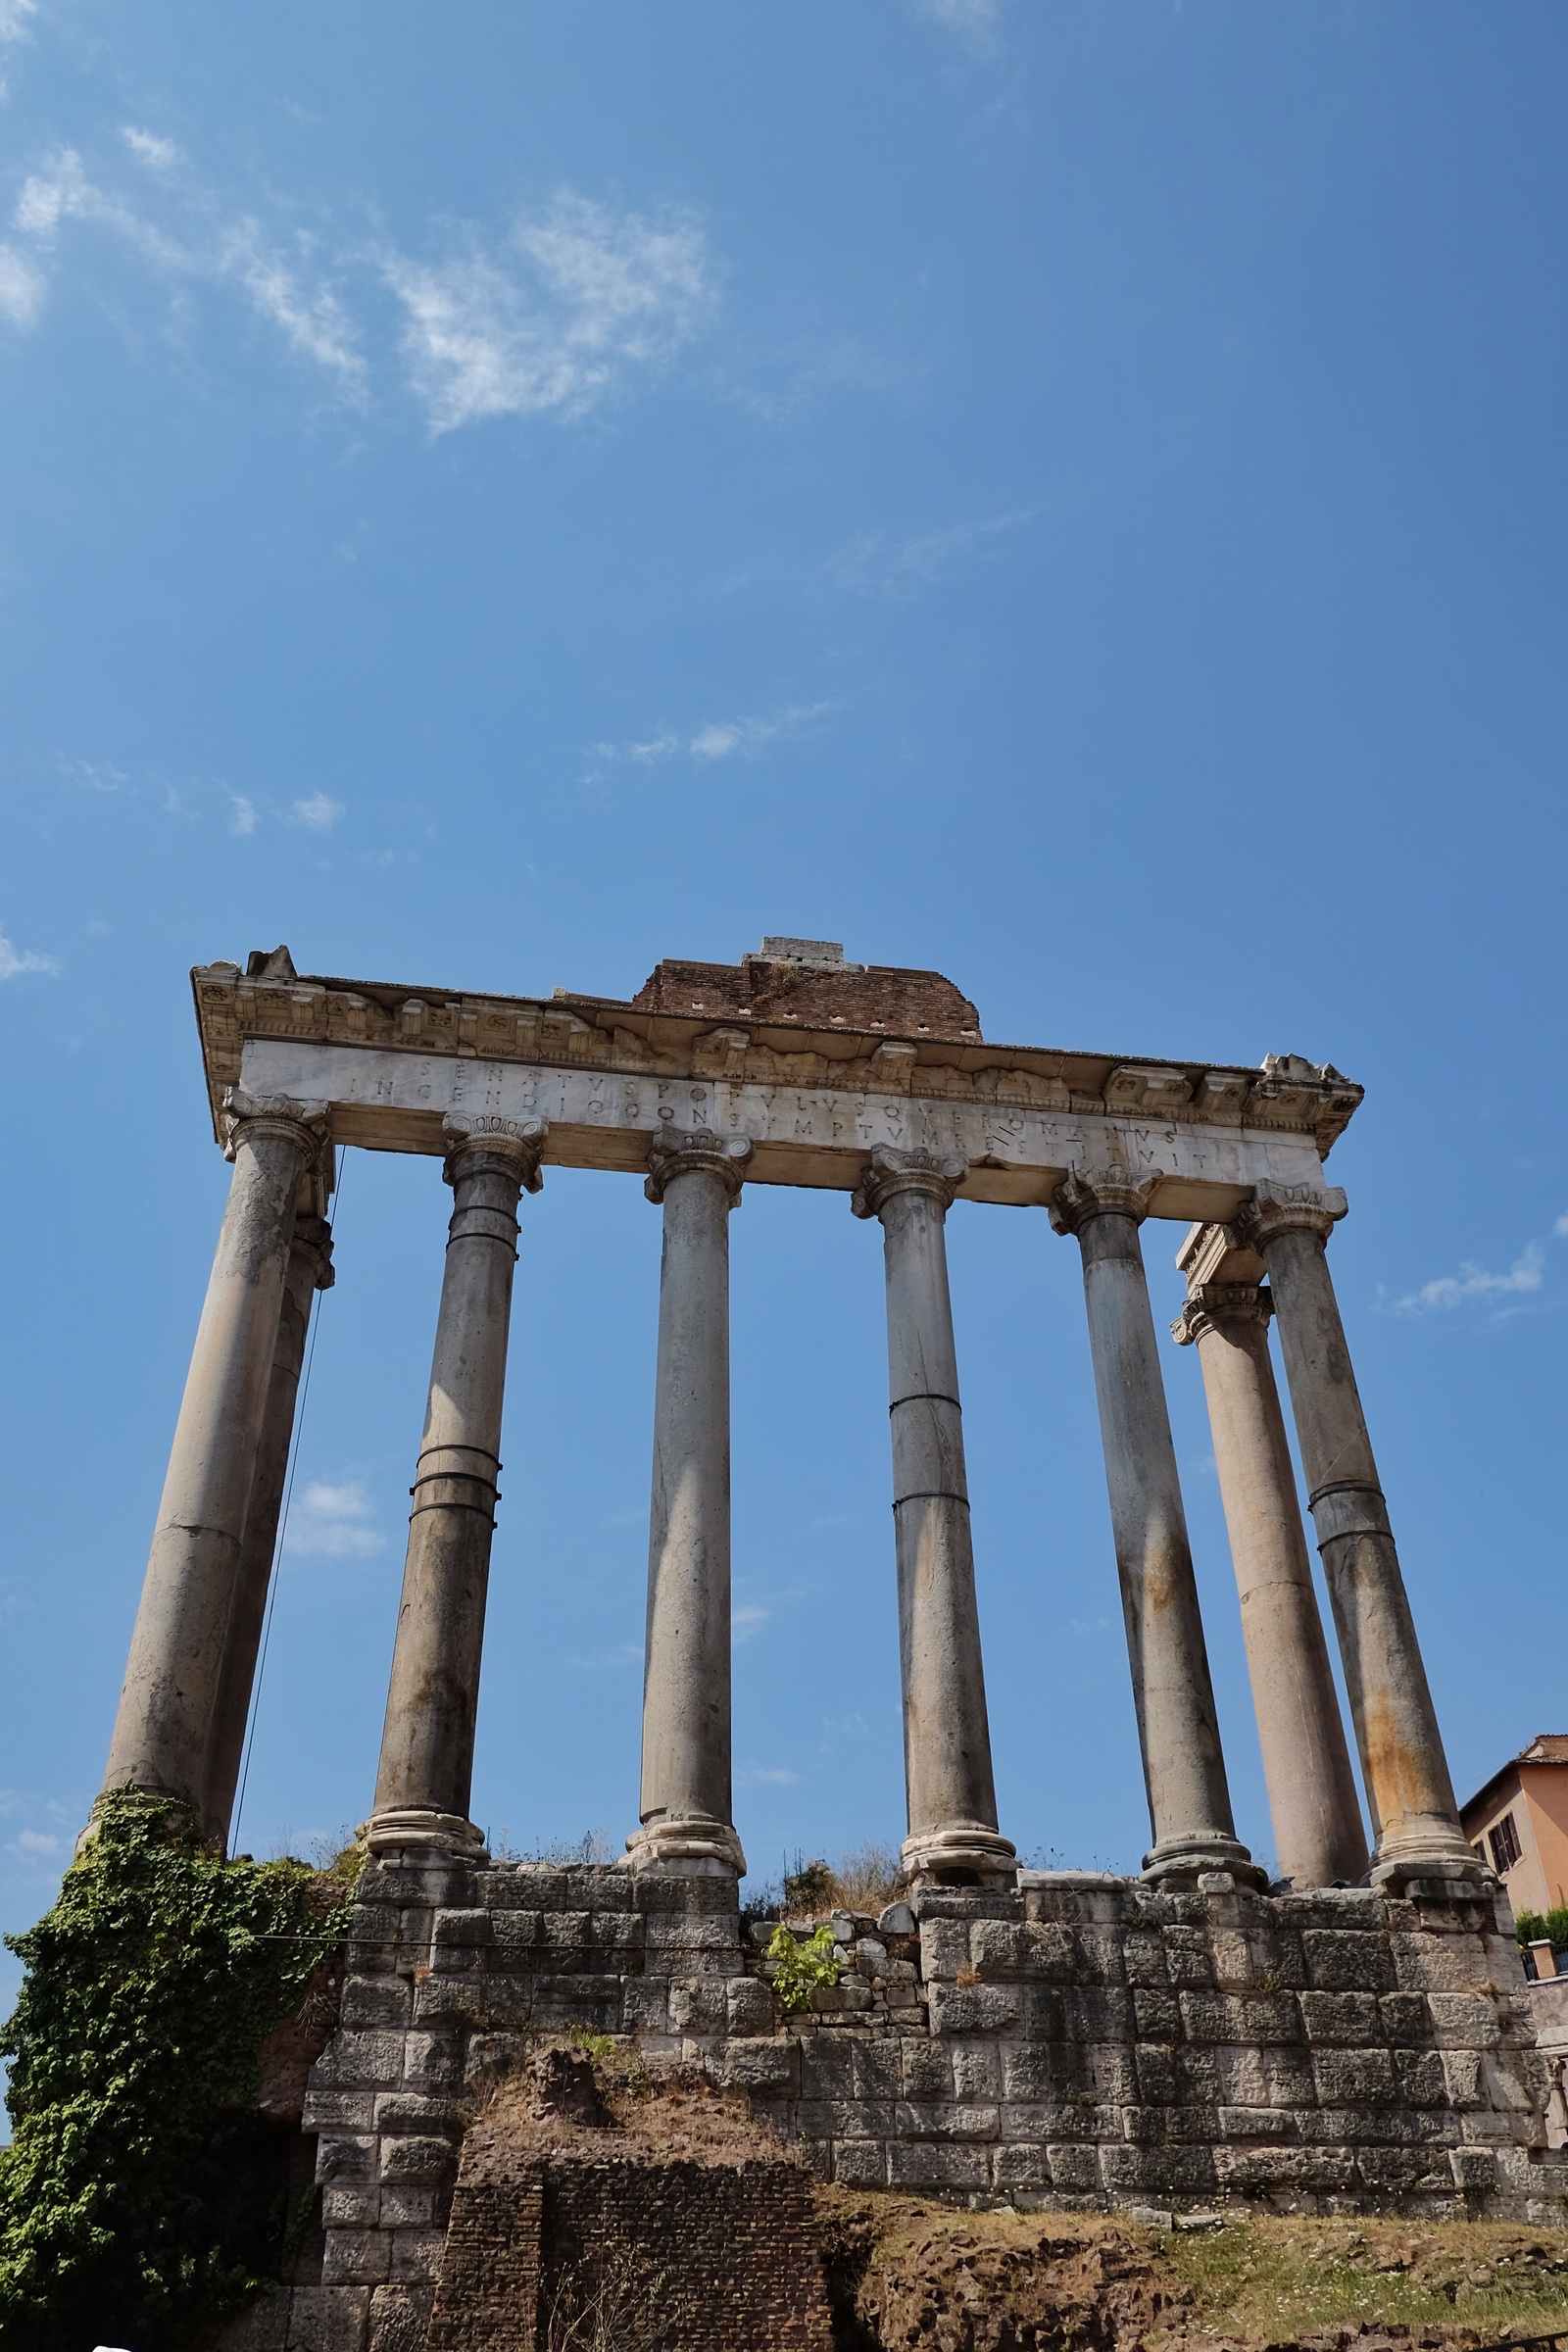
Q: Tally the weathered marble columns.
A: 8